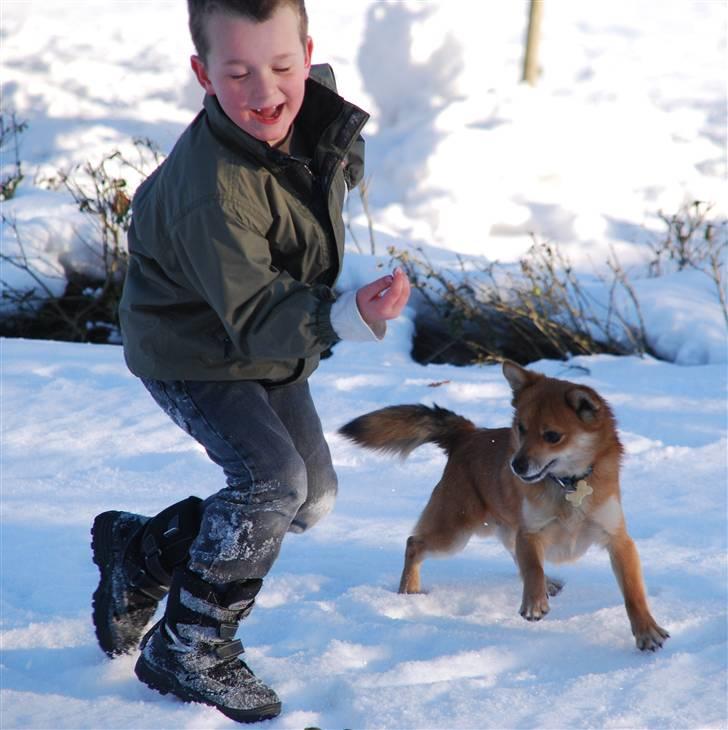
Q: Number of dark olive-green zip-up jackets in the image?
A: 1